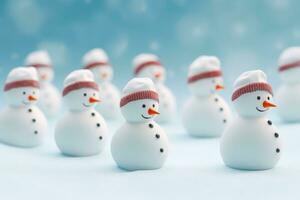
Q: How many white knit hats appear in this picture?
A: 9